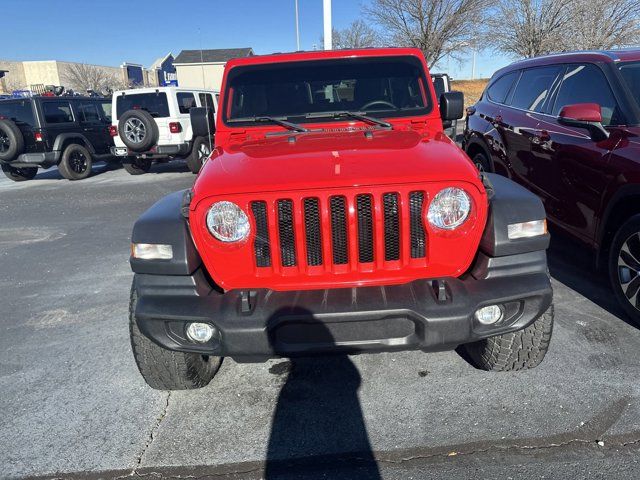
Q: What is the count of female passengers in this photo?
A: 0